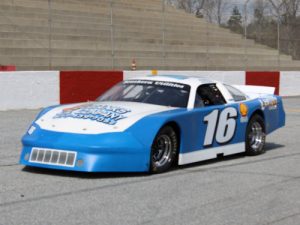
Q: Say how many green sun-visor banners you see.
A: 0